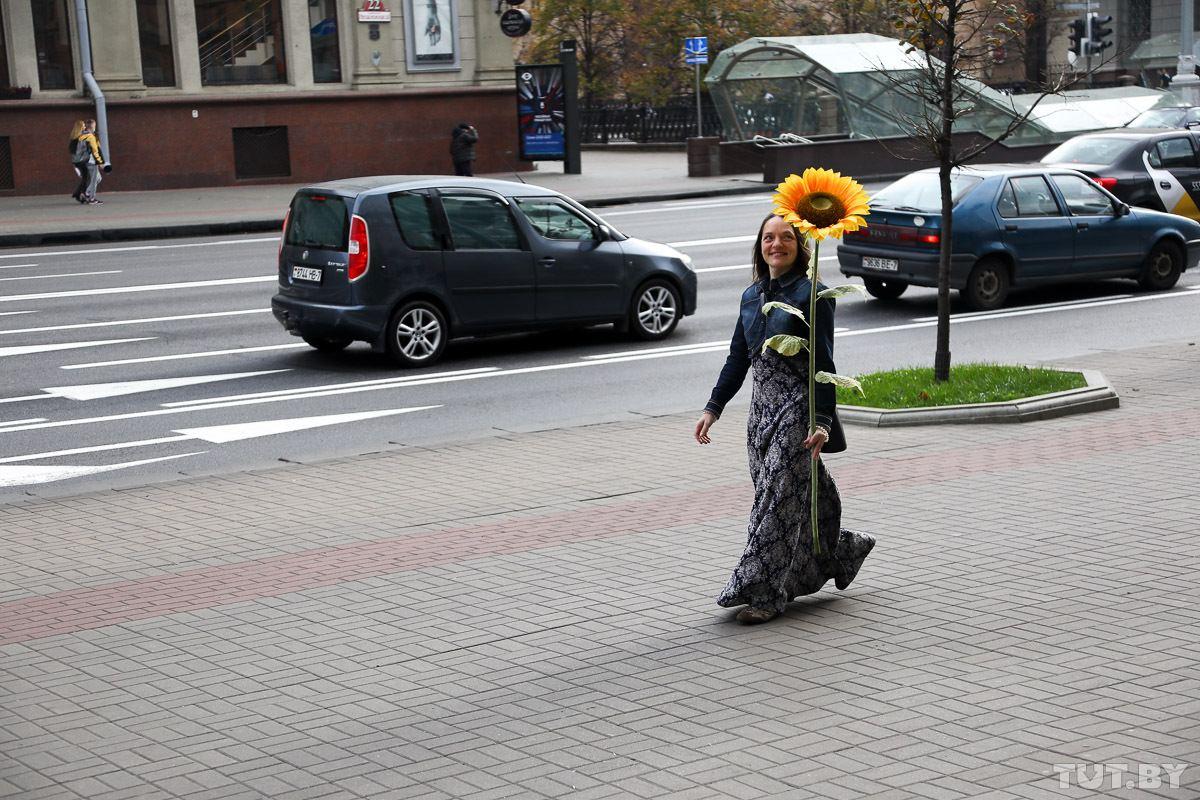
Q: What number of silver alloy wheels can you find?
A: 2